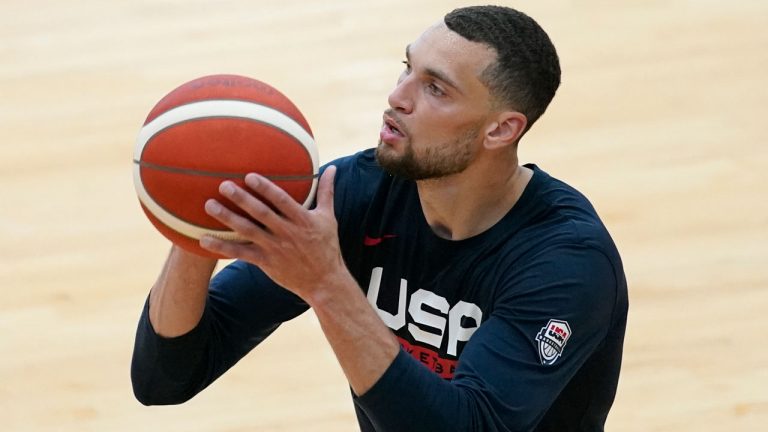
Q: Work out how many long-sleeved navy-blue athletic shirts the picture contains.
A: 1